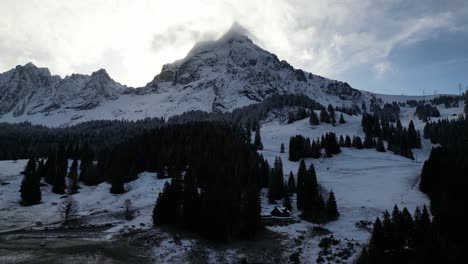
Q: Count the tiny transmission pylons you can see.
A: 3